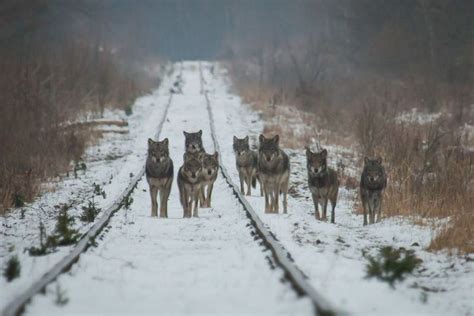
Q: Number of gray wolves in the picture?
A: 8